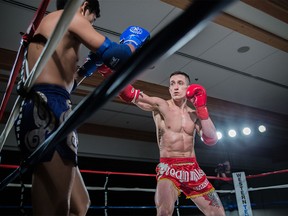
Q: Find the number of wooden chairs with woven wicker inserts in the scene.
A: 0